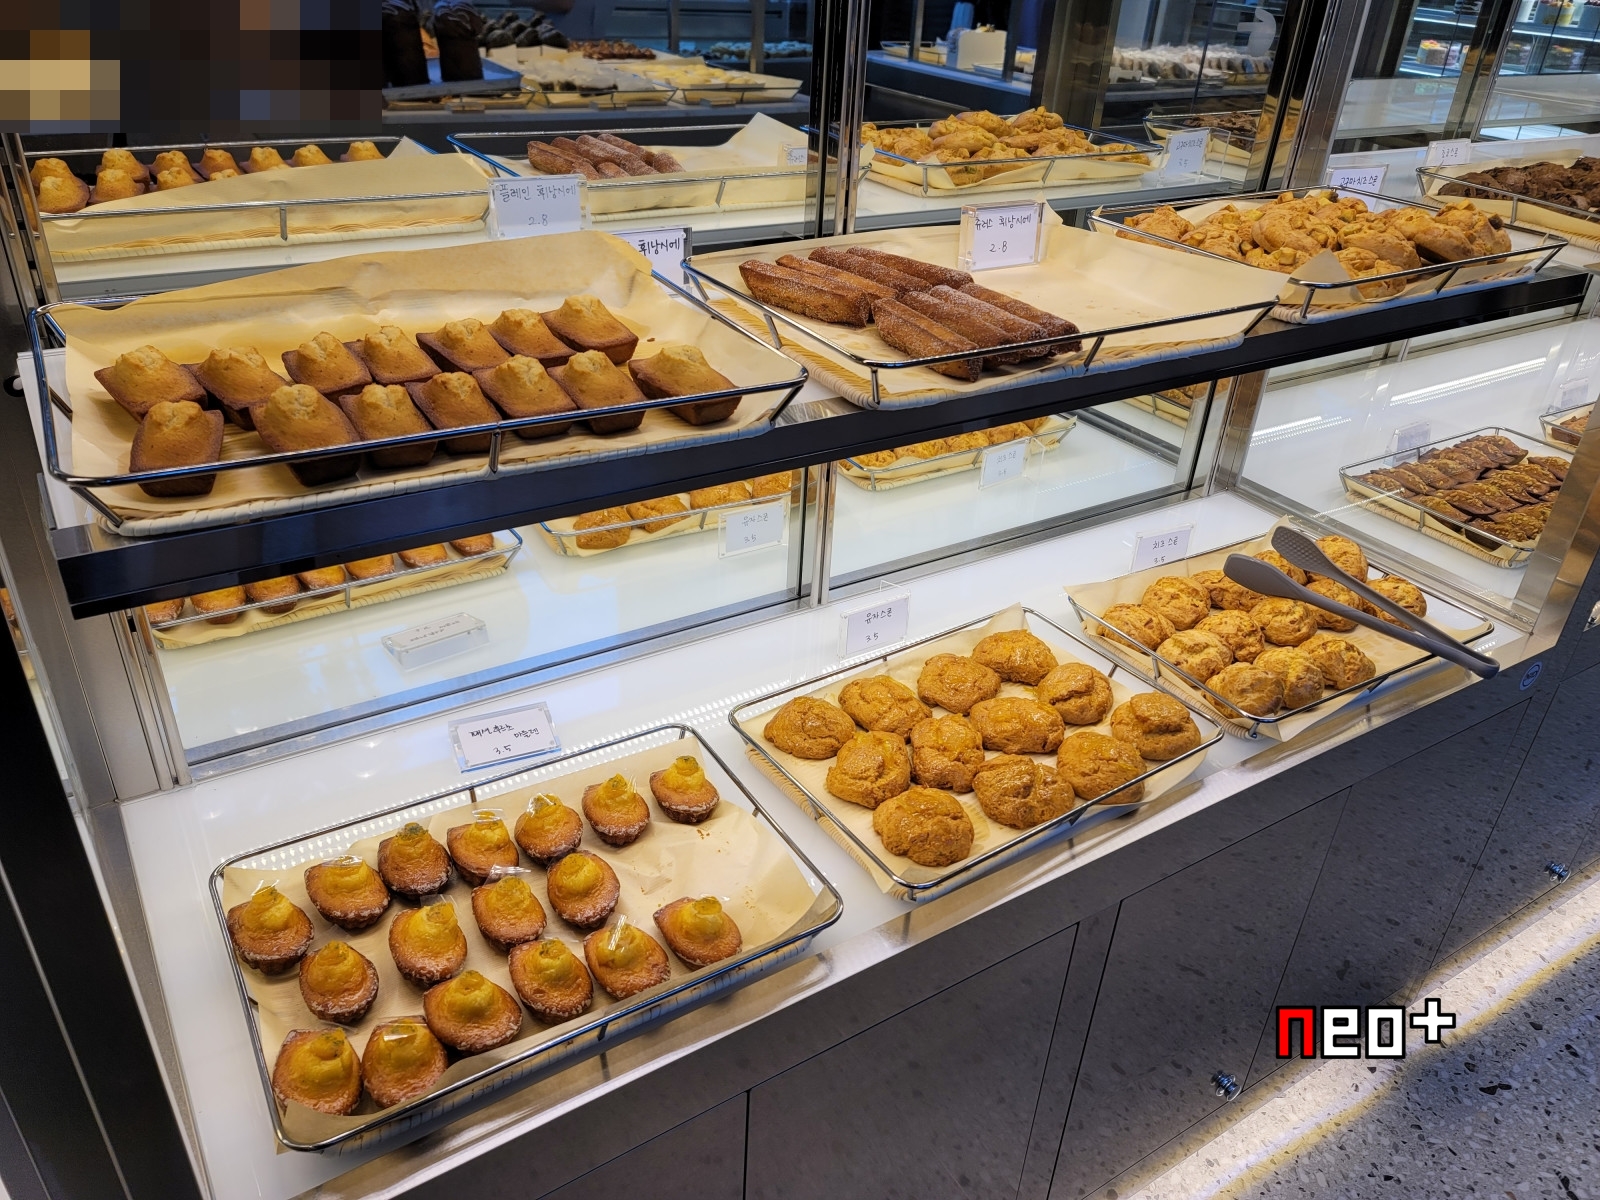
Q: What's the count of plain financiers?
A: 14